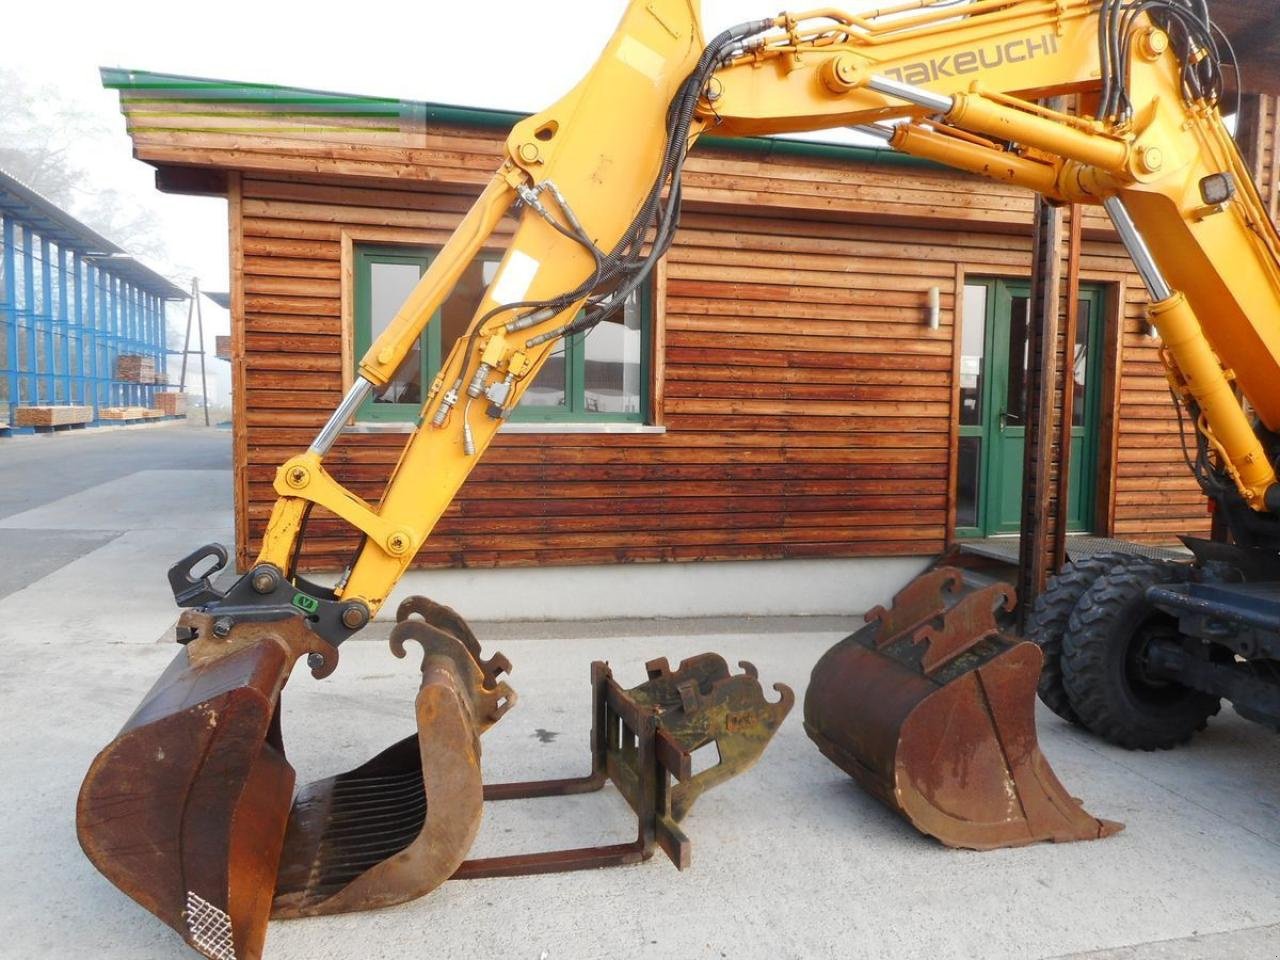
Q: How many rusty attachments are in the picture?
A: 4